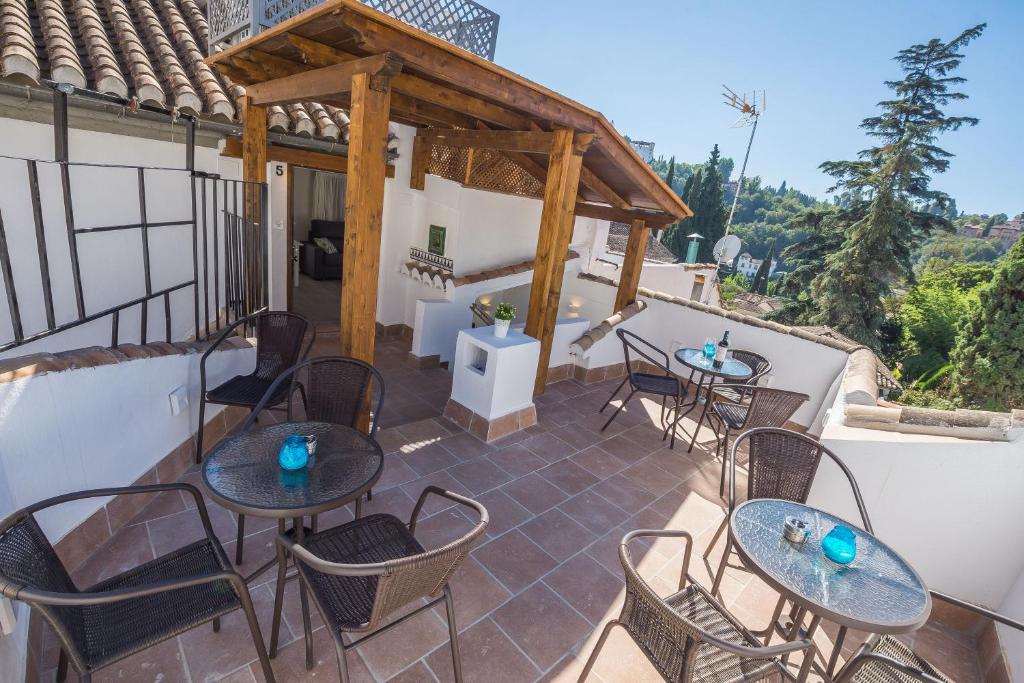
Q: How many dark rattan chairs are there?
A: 10